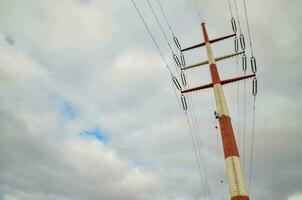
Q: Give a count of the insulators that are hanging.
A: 12